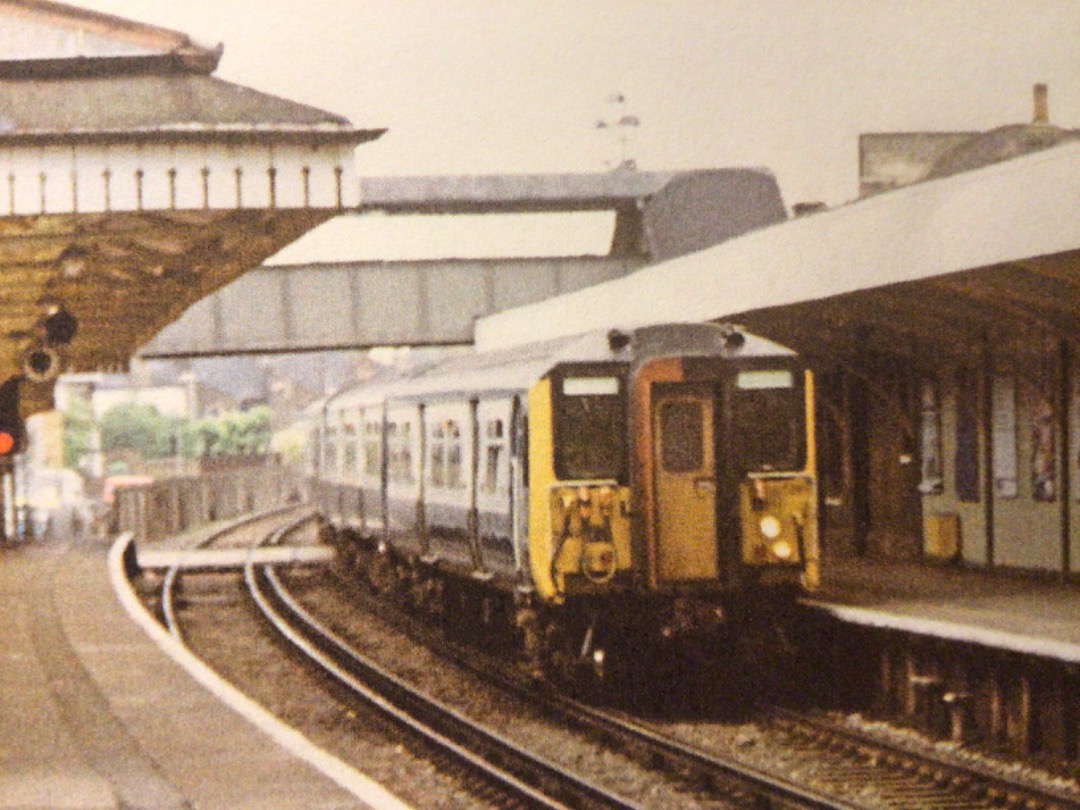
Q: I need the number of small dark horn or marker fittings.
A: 2